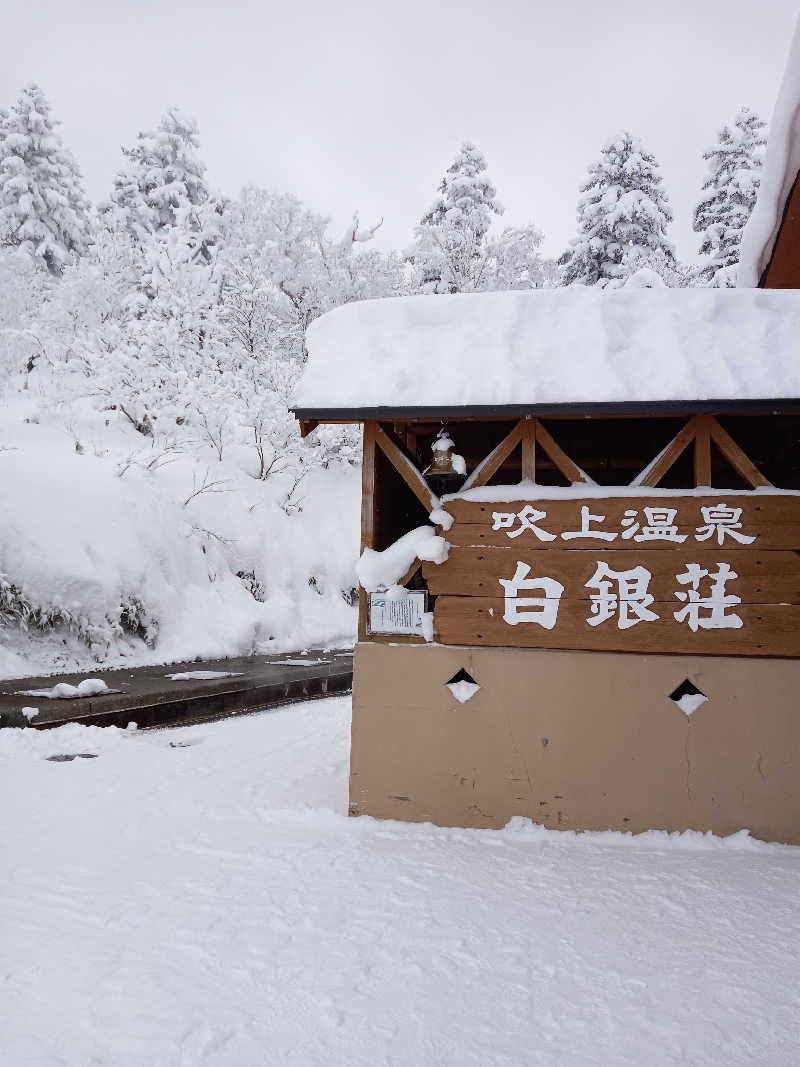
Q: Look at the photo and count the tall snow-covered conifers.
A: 5